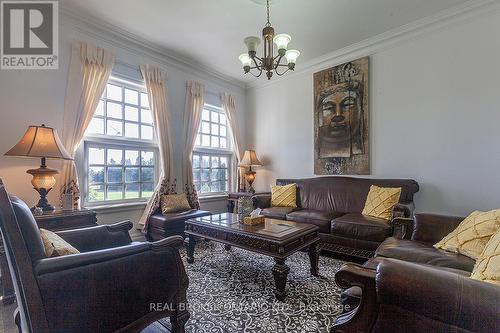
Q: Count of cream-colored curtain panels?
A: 4